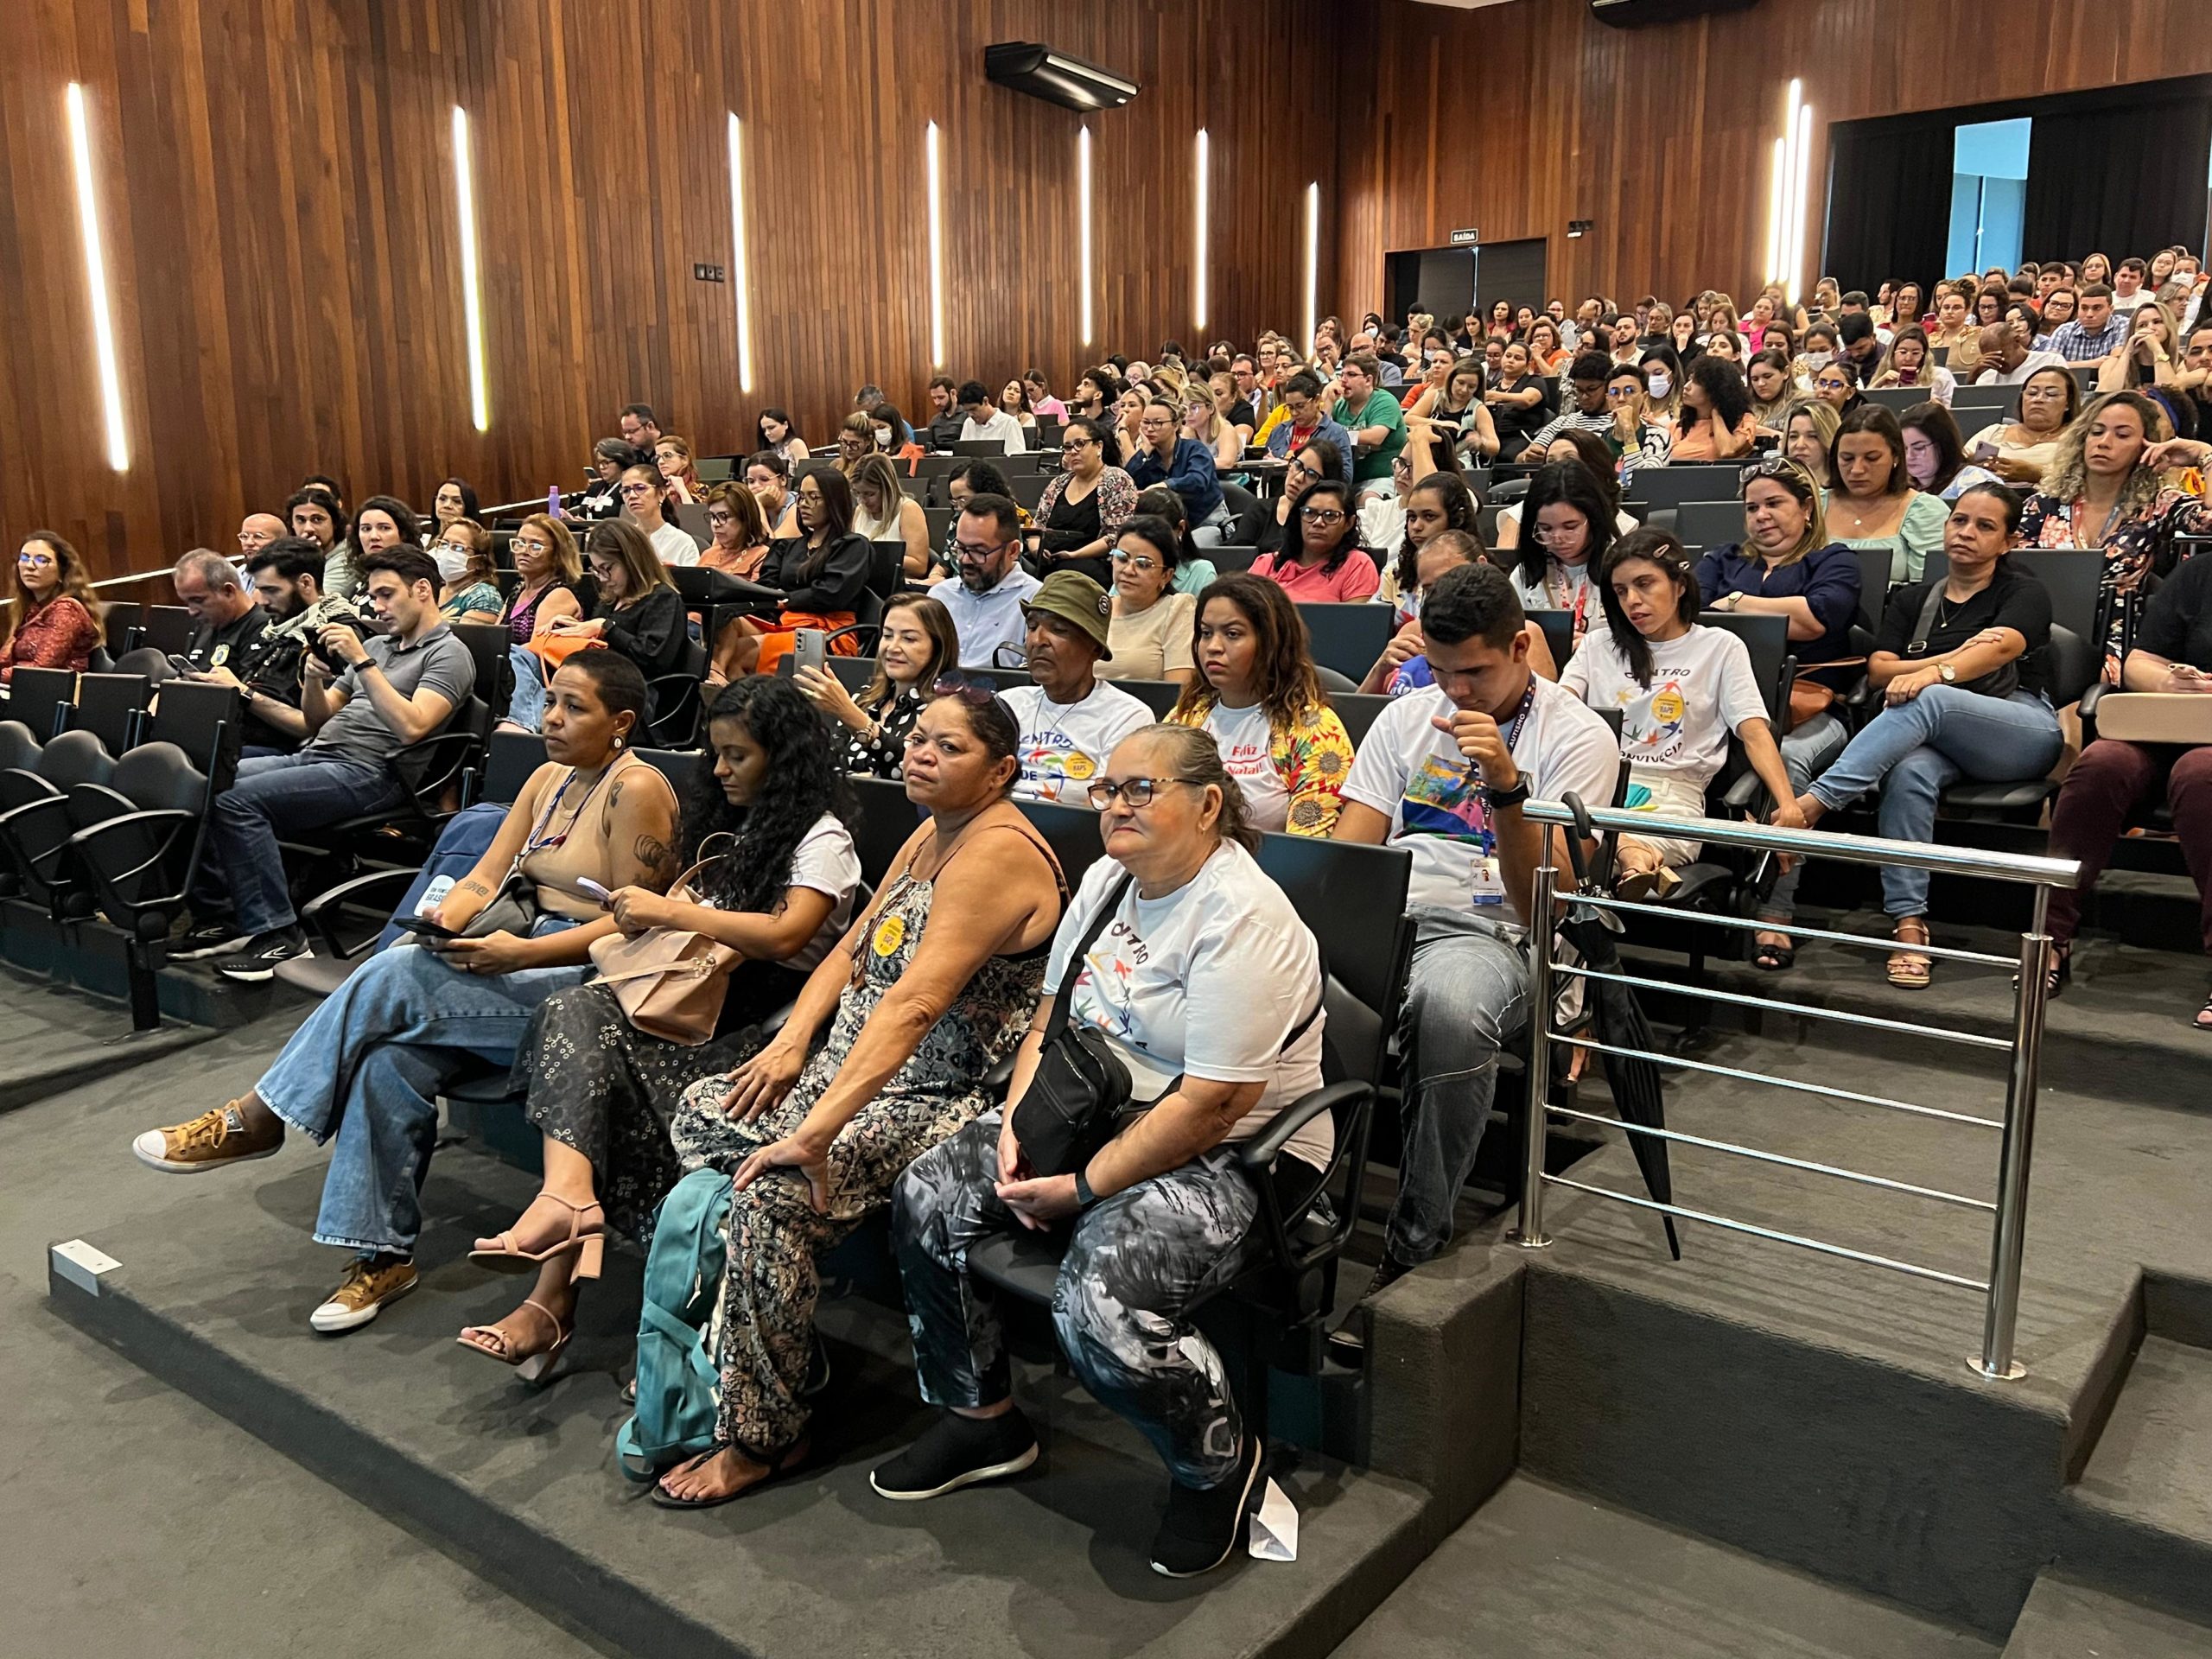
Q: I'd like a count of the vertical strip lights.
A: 10